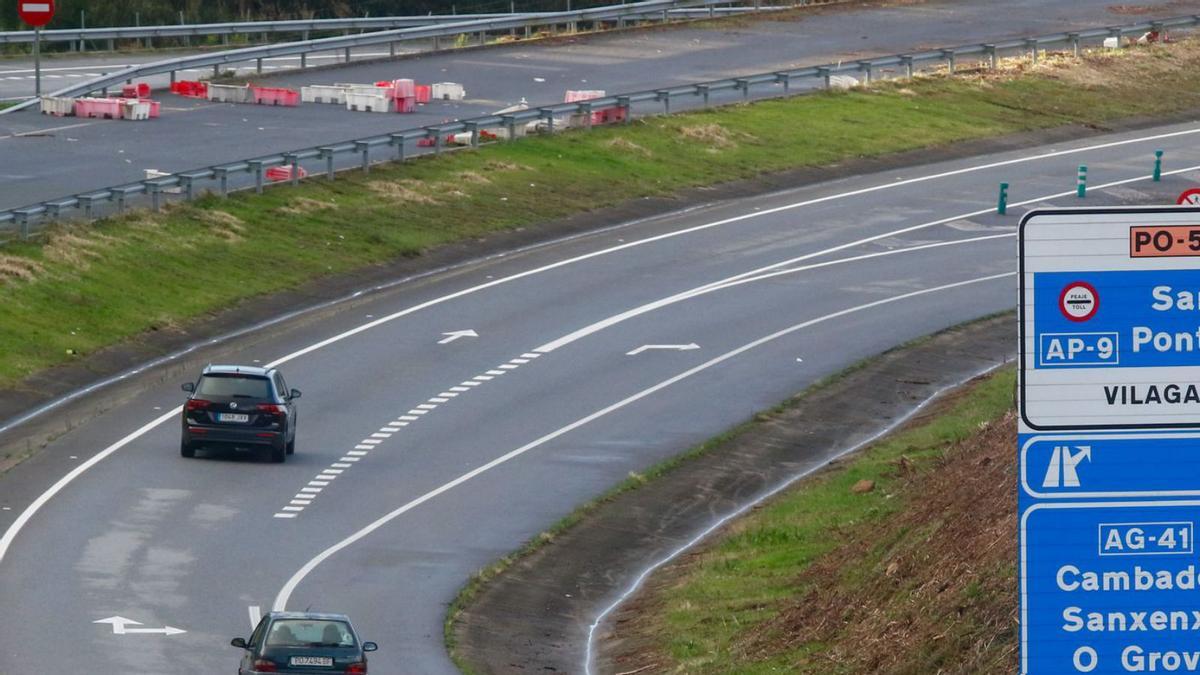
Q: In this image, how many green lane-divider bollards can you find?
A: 3